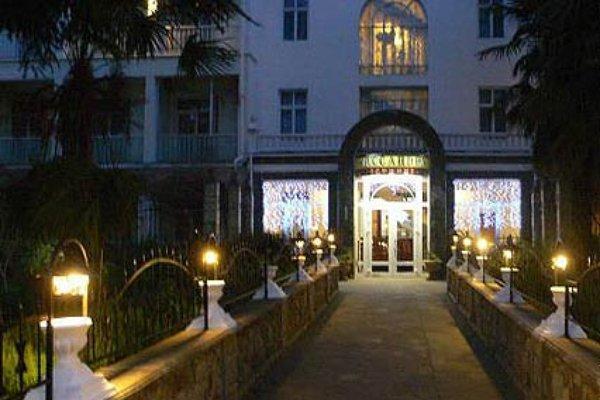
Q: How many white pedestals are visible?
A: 11